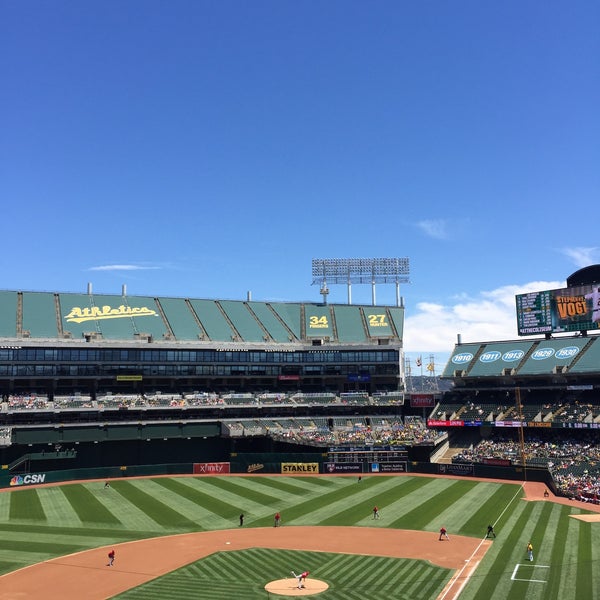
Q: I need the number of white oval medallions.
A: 5